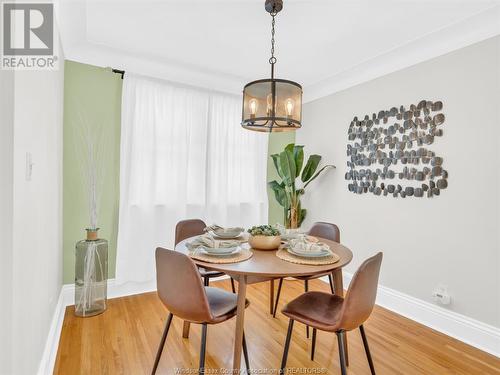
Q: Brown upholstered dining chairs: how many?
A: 4